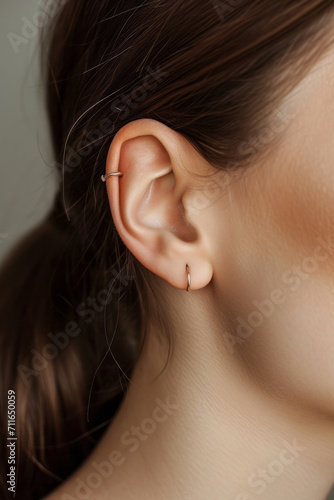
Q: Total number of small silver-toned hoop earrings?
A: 2